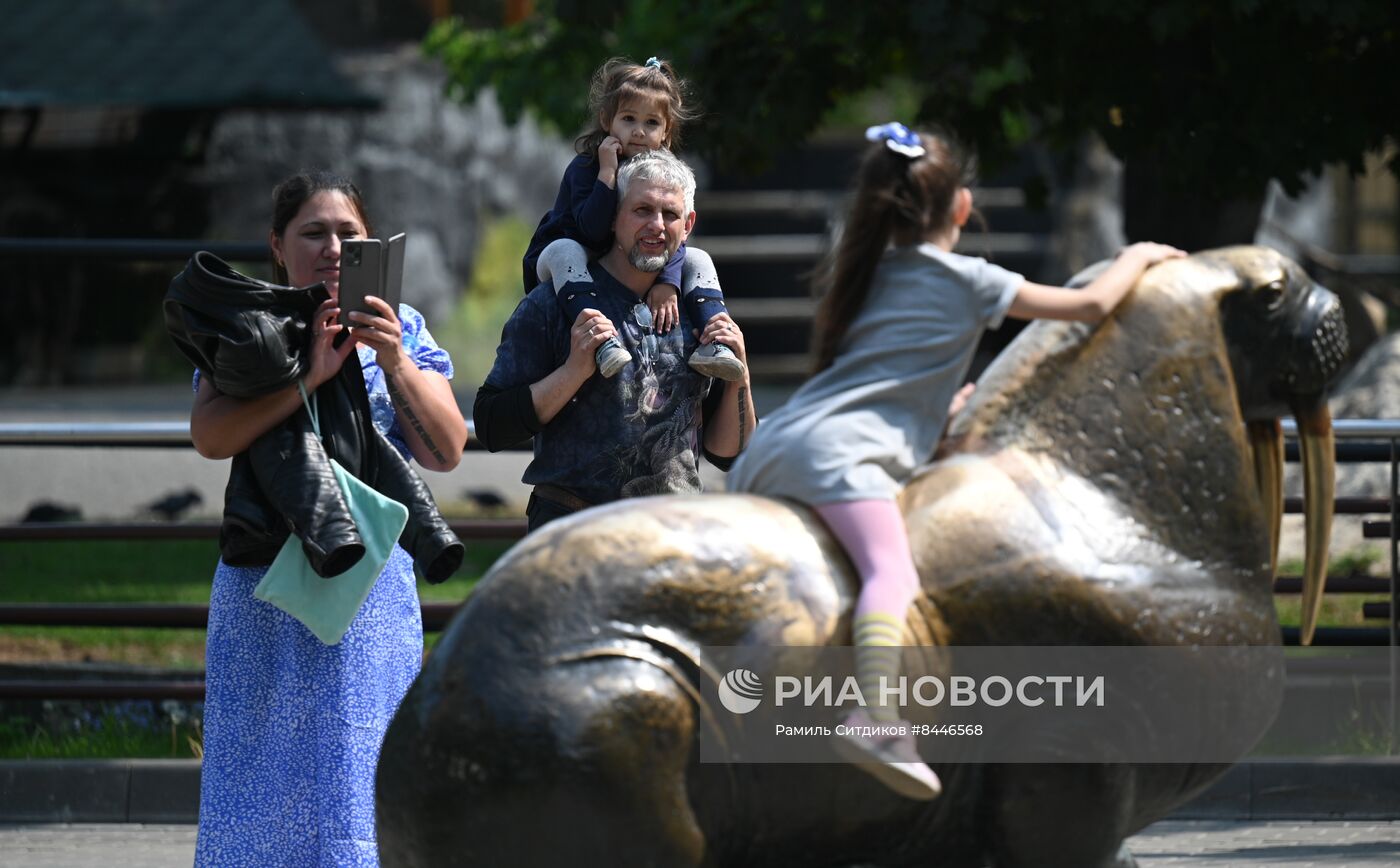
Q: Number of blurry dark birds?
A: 3